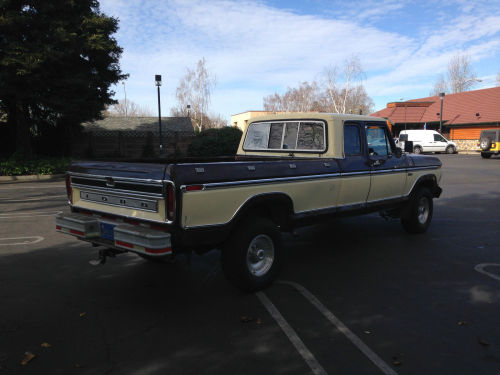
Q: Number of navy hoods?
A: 1